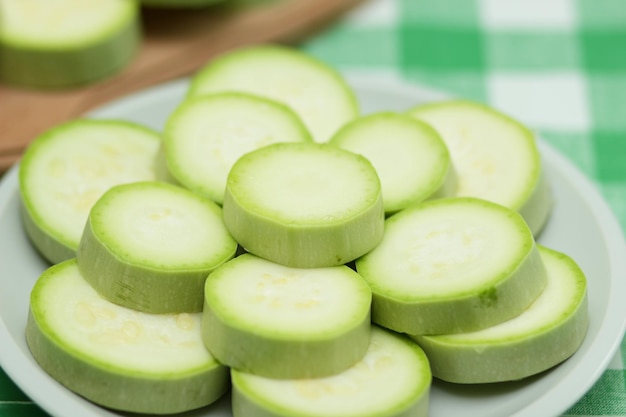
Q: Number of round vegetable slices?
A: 13